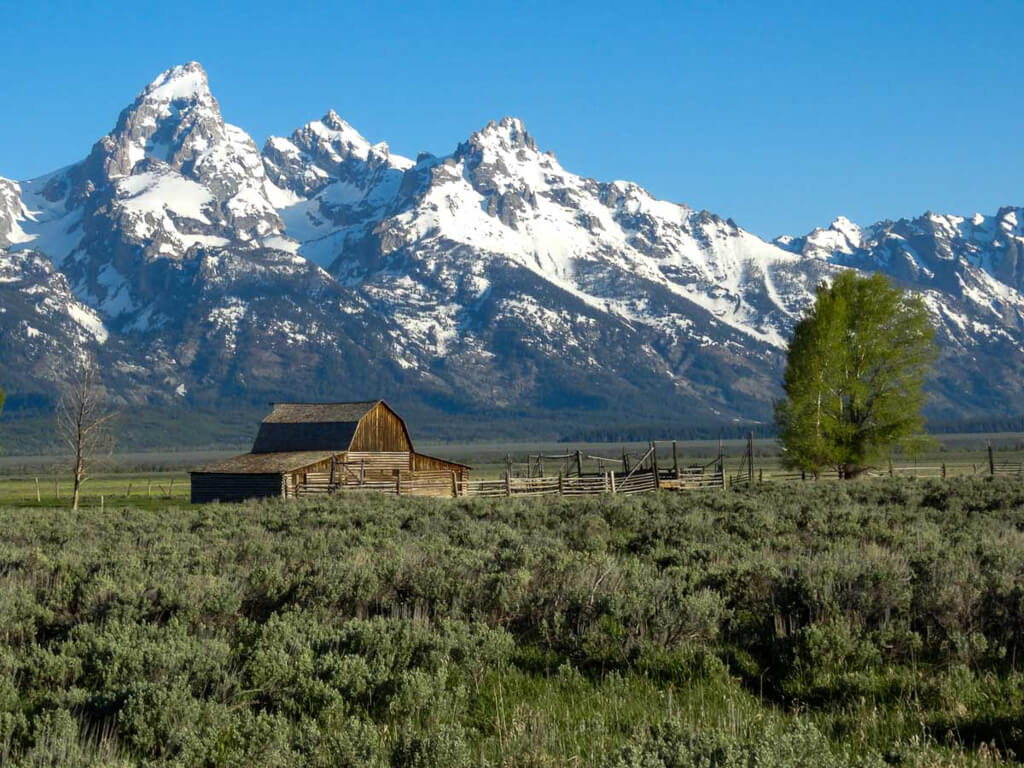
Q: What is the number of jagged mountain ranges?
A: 1